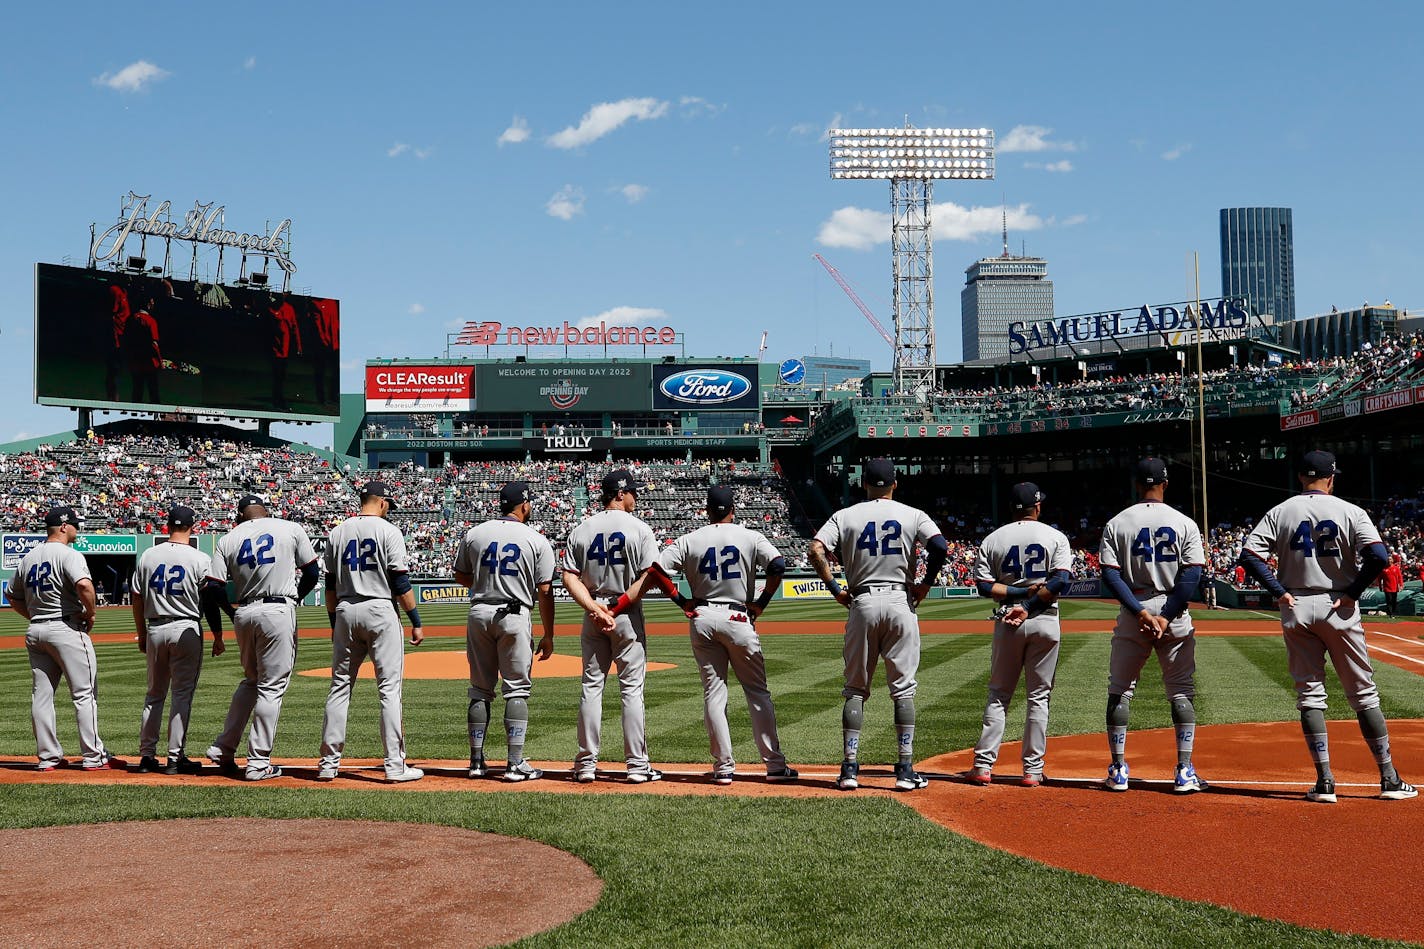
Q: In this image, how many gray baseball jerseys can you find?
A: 11